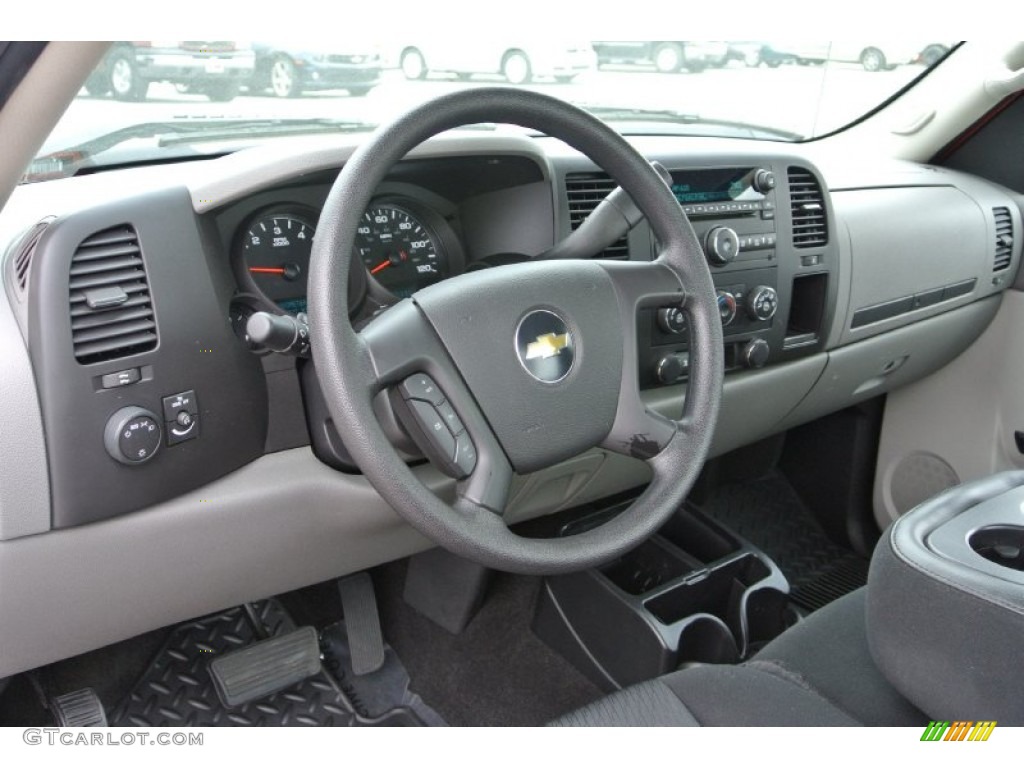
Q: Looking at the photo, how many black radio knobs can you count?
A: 2